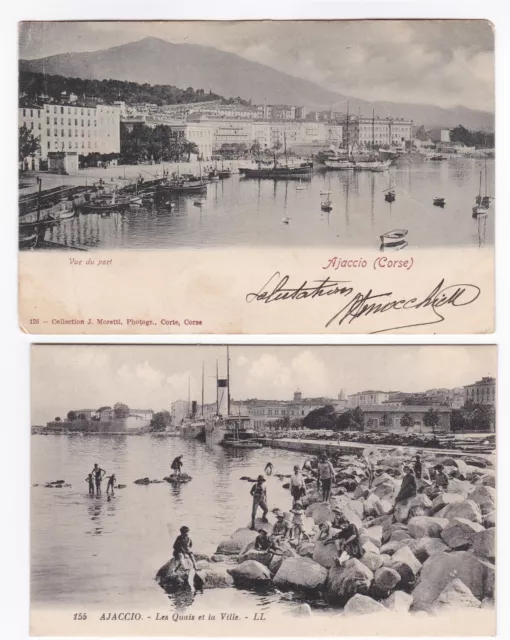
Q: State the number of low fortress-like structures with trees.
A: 1